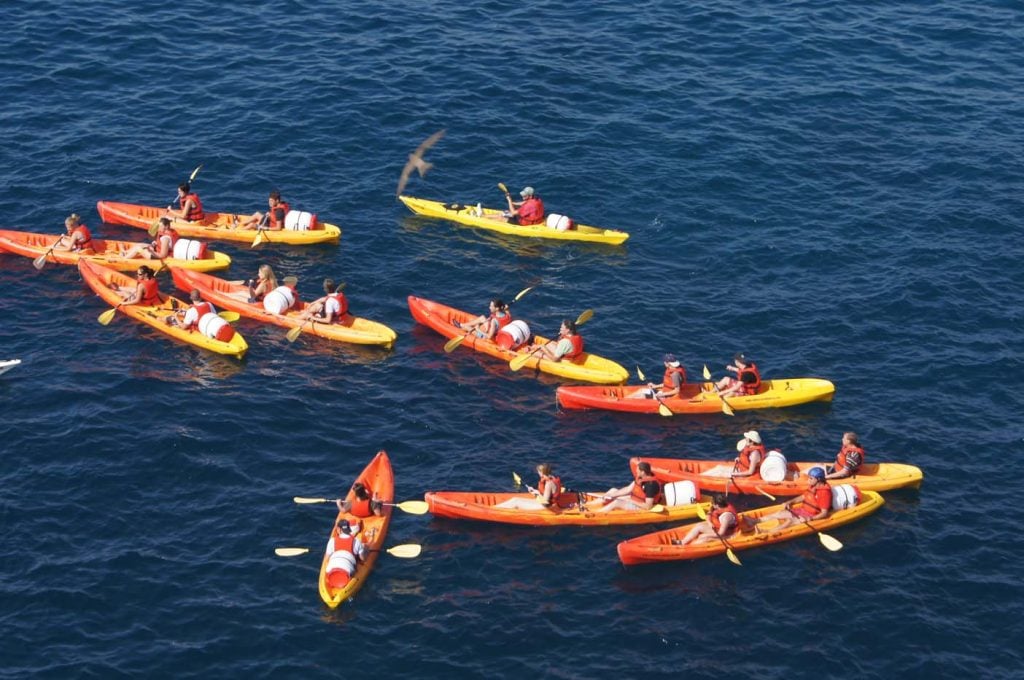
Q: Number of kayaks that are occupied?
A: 11